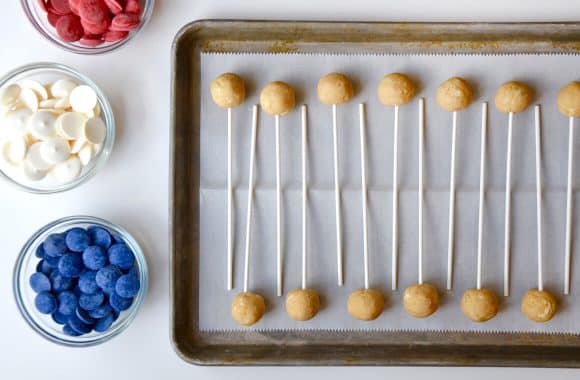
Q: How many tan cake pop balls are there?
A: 13